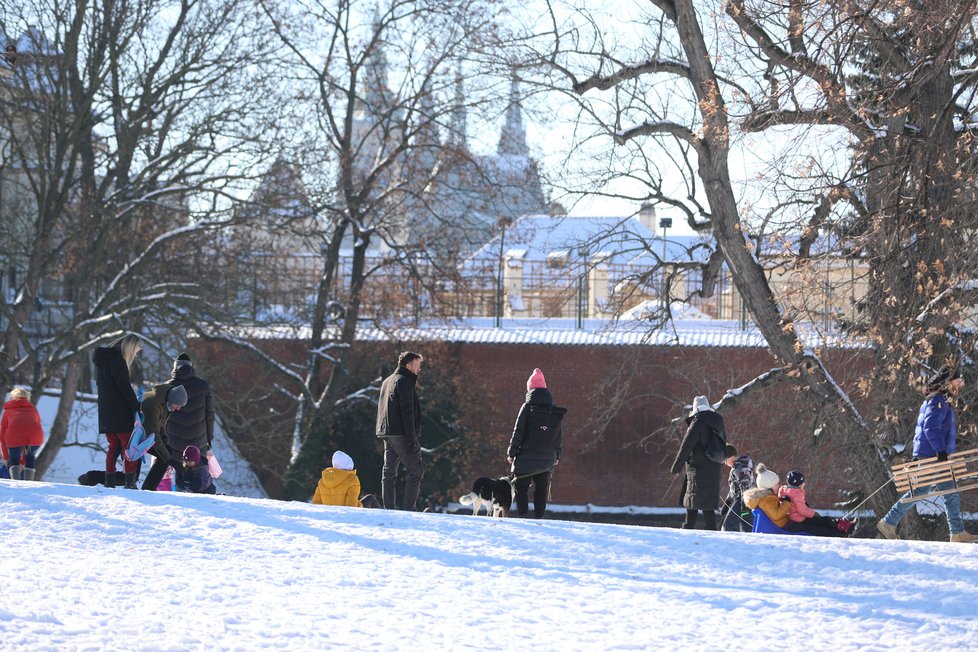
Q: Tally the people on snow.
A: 13